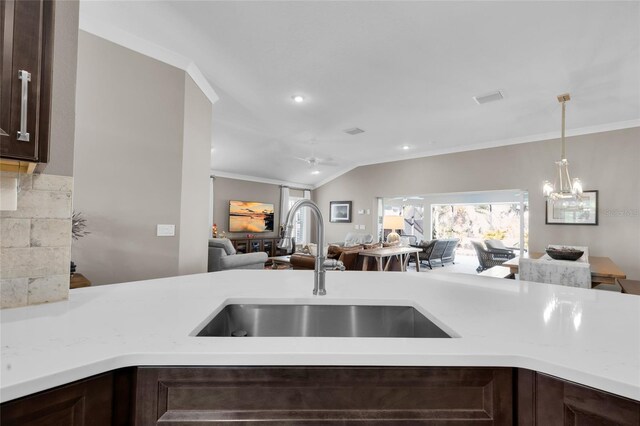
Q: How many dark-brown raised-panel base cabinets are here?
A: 3